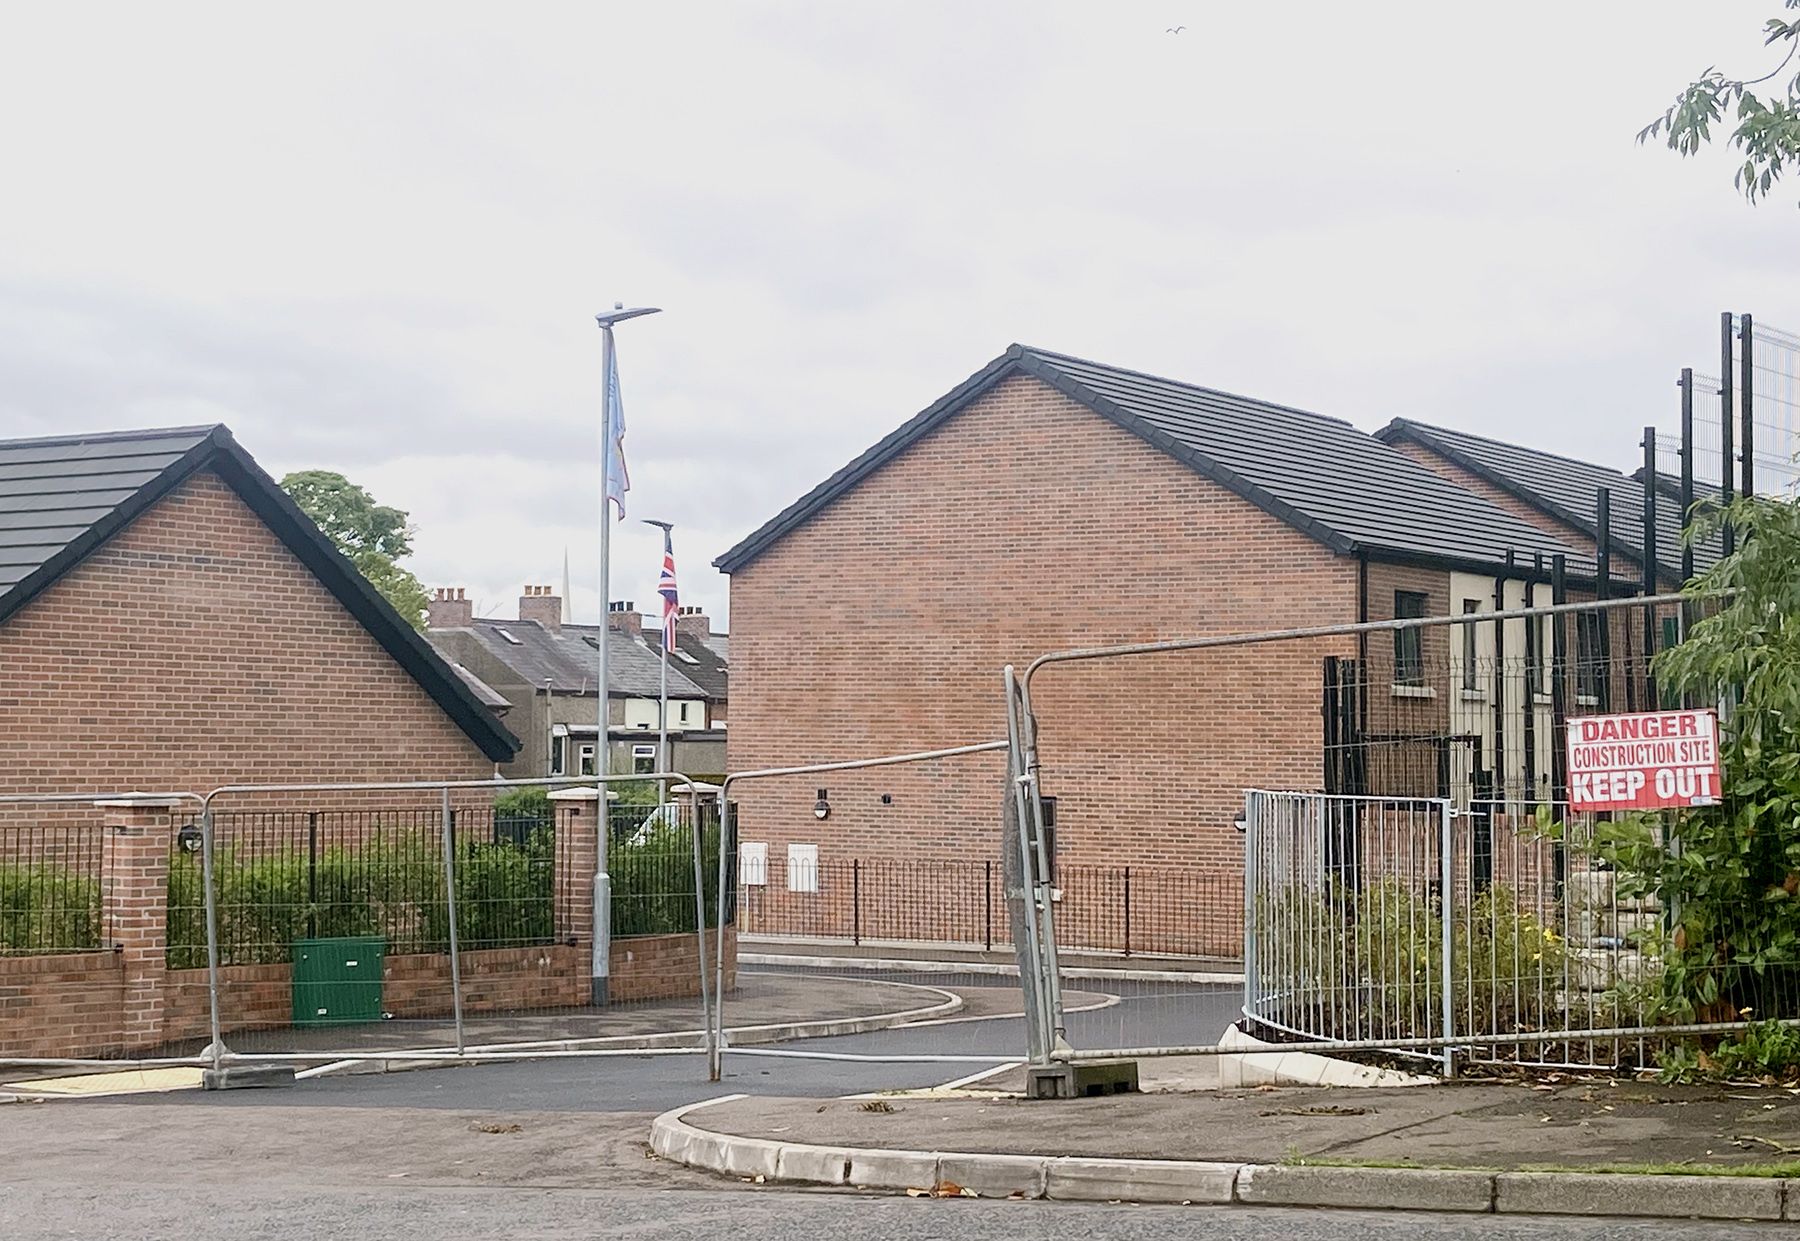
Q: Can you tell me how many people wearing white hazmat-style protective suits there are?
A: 0